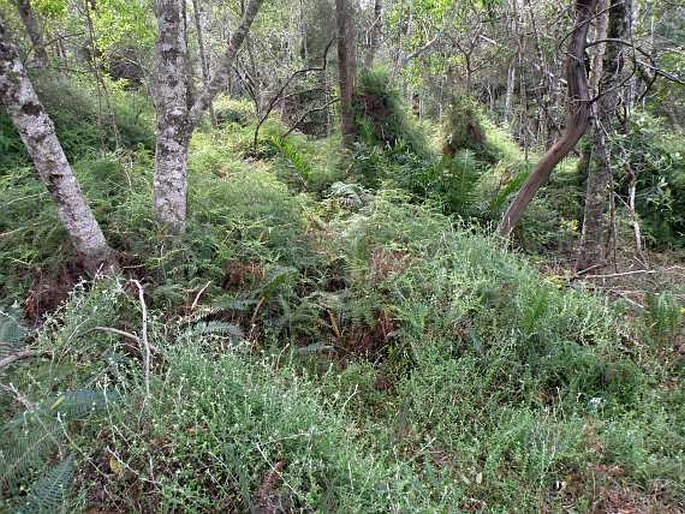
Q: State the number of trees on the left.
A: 2